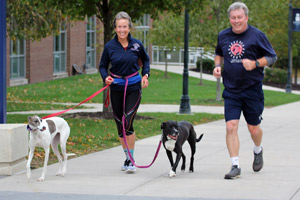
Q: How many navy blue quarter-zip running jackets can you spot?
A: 1